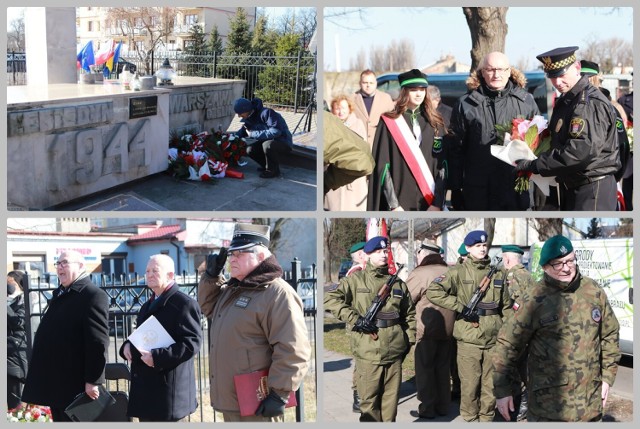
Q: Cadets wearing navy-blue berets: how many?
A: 2